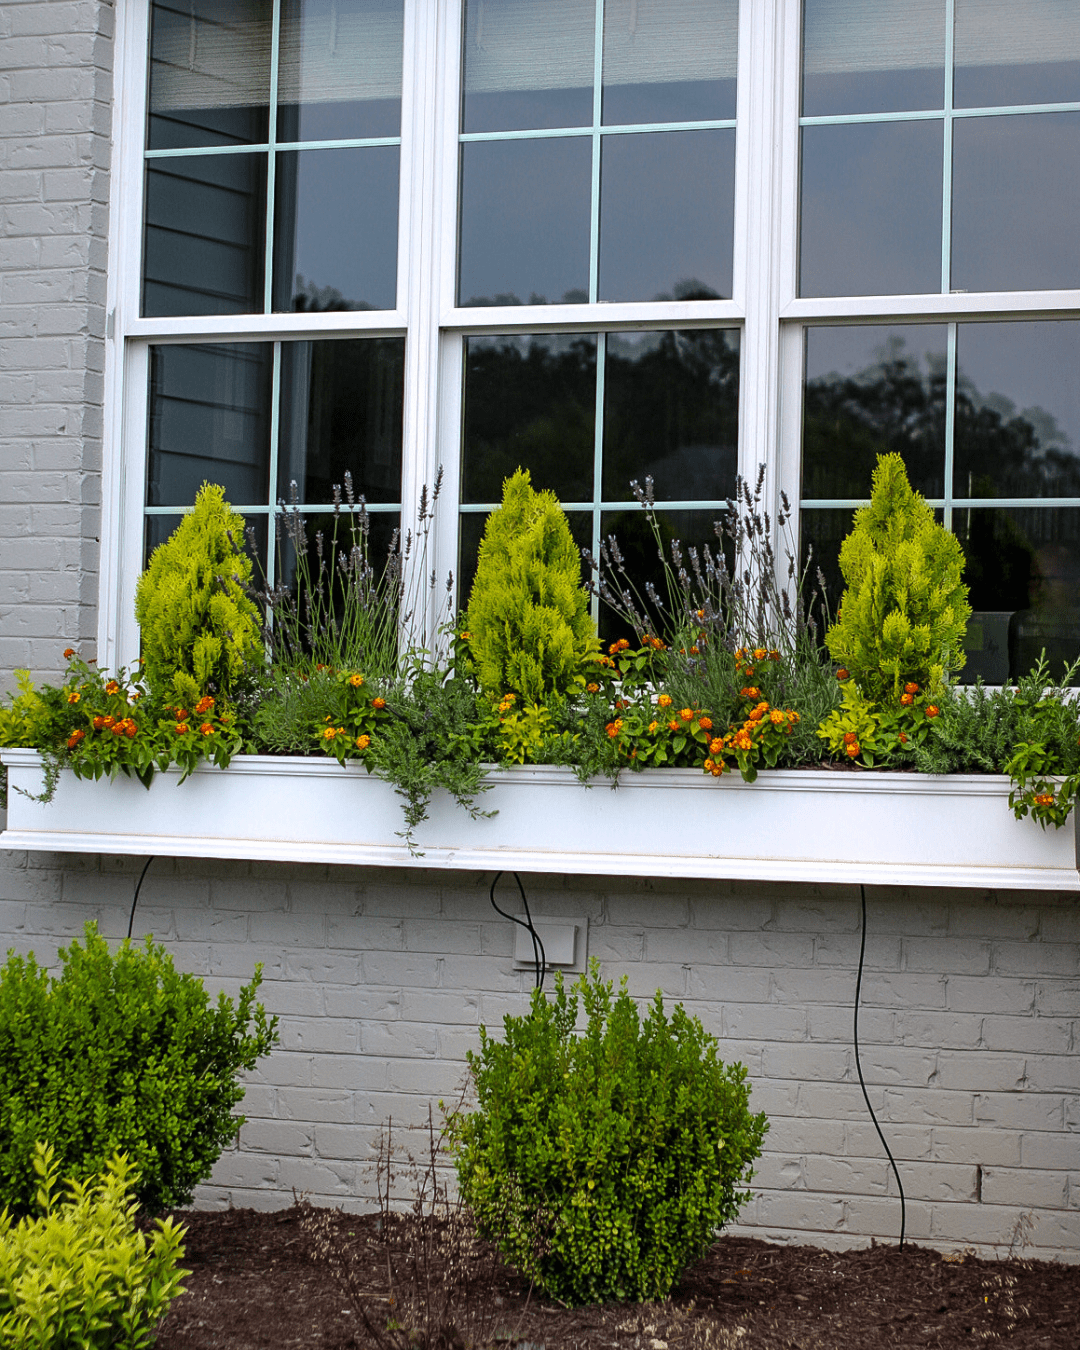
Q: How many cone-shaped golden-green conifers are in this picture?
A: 3